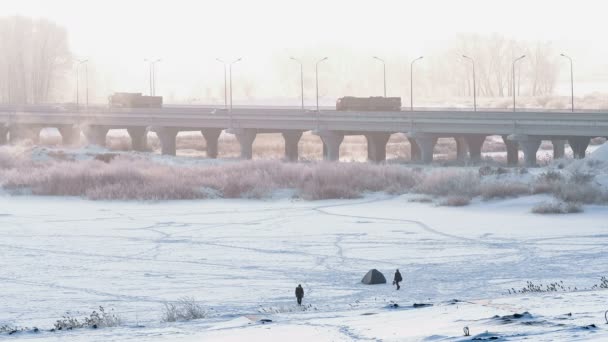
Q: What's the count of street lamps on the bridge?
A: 13